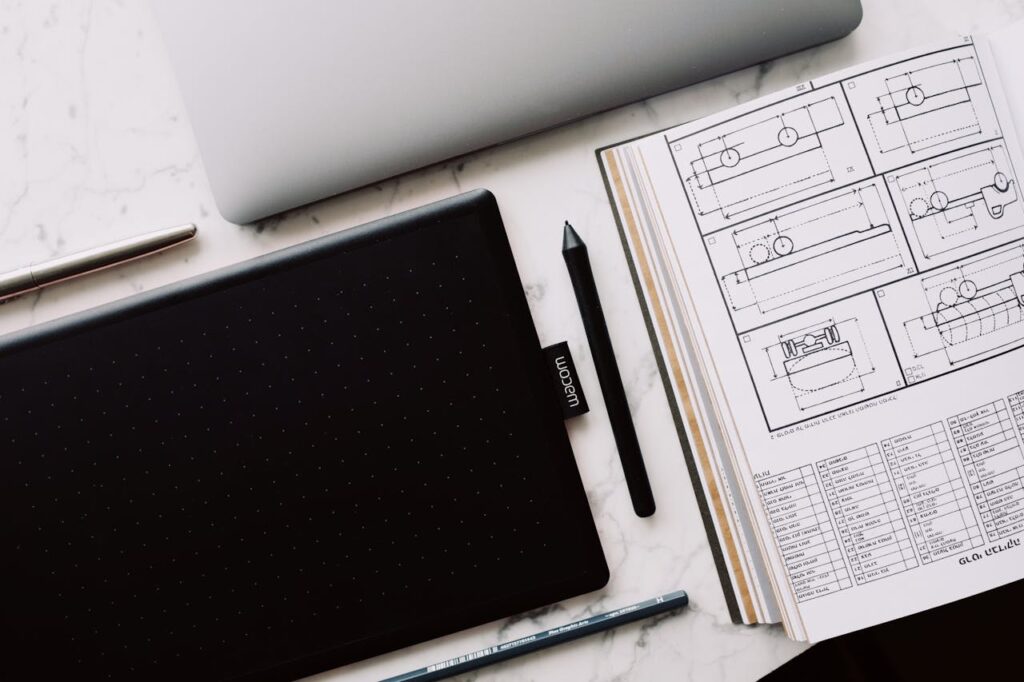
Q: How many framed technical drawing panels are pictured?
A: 6